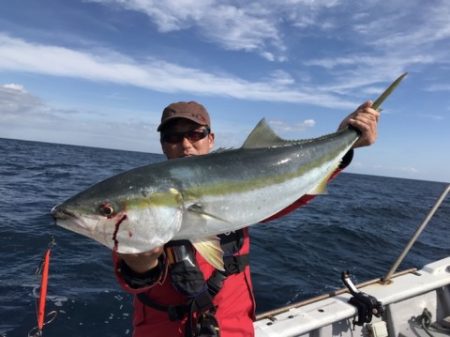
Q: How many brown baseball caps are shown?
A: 1